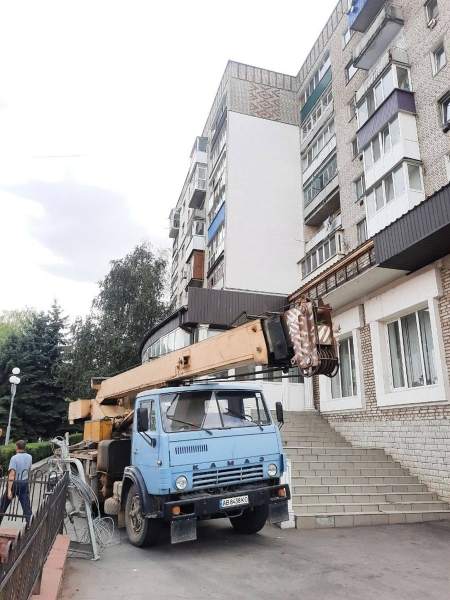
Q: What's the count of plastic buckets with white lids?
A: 0